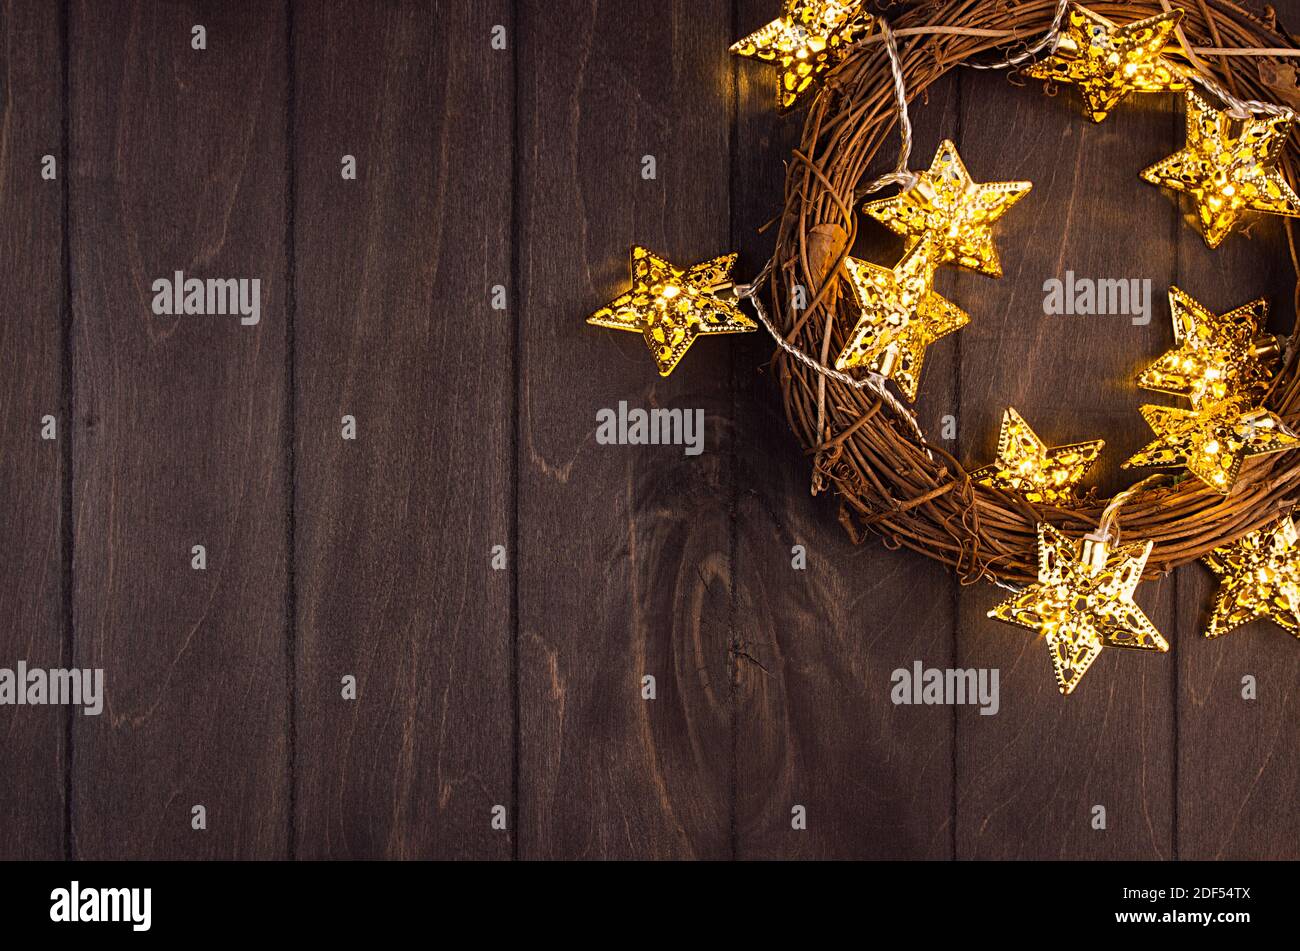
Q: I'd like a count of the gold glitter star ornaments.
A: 11